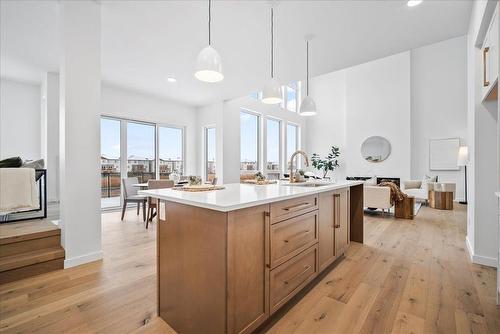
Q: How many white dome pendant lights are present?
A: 3